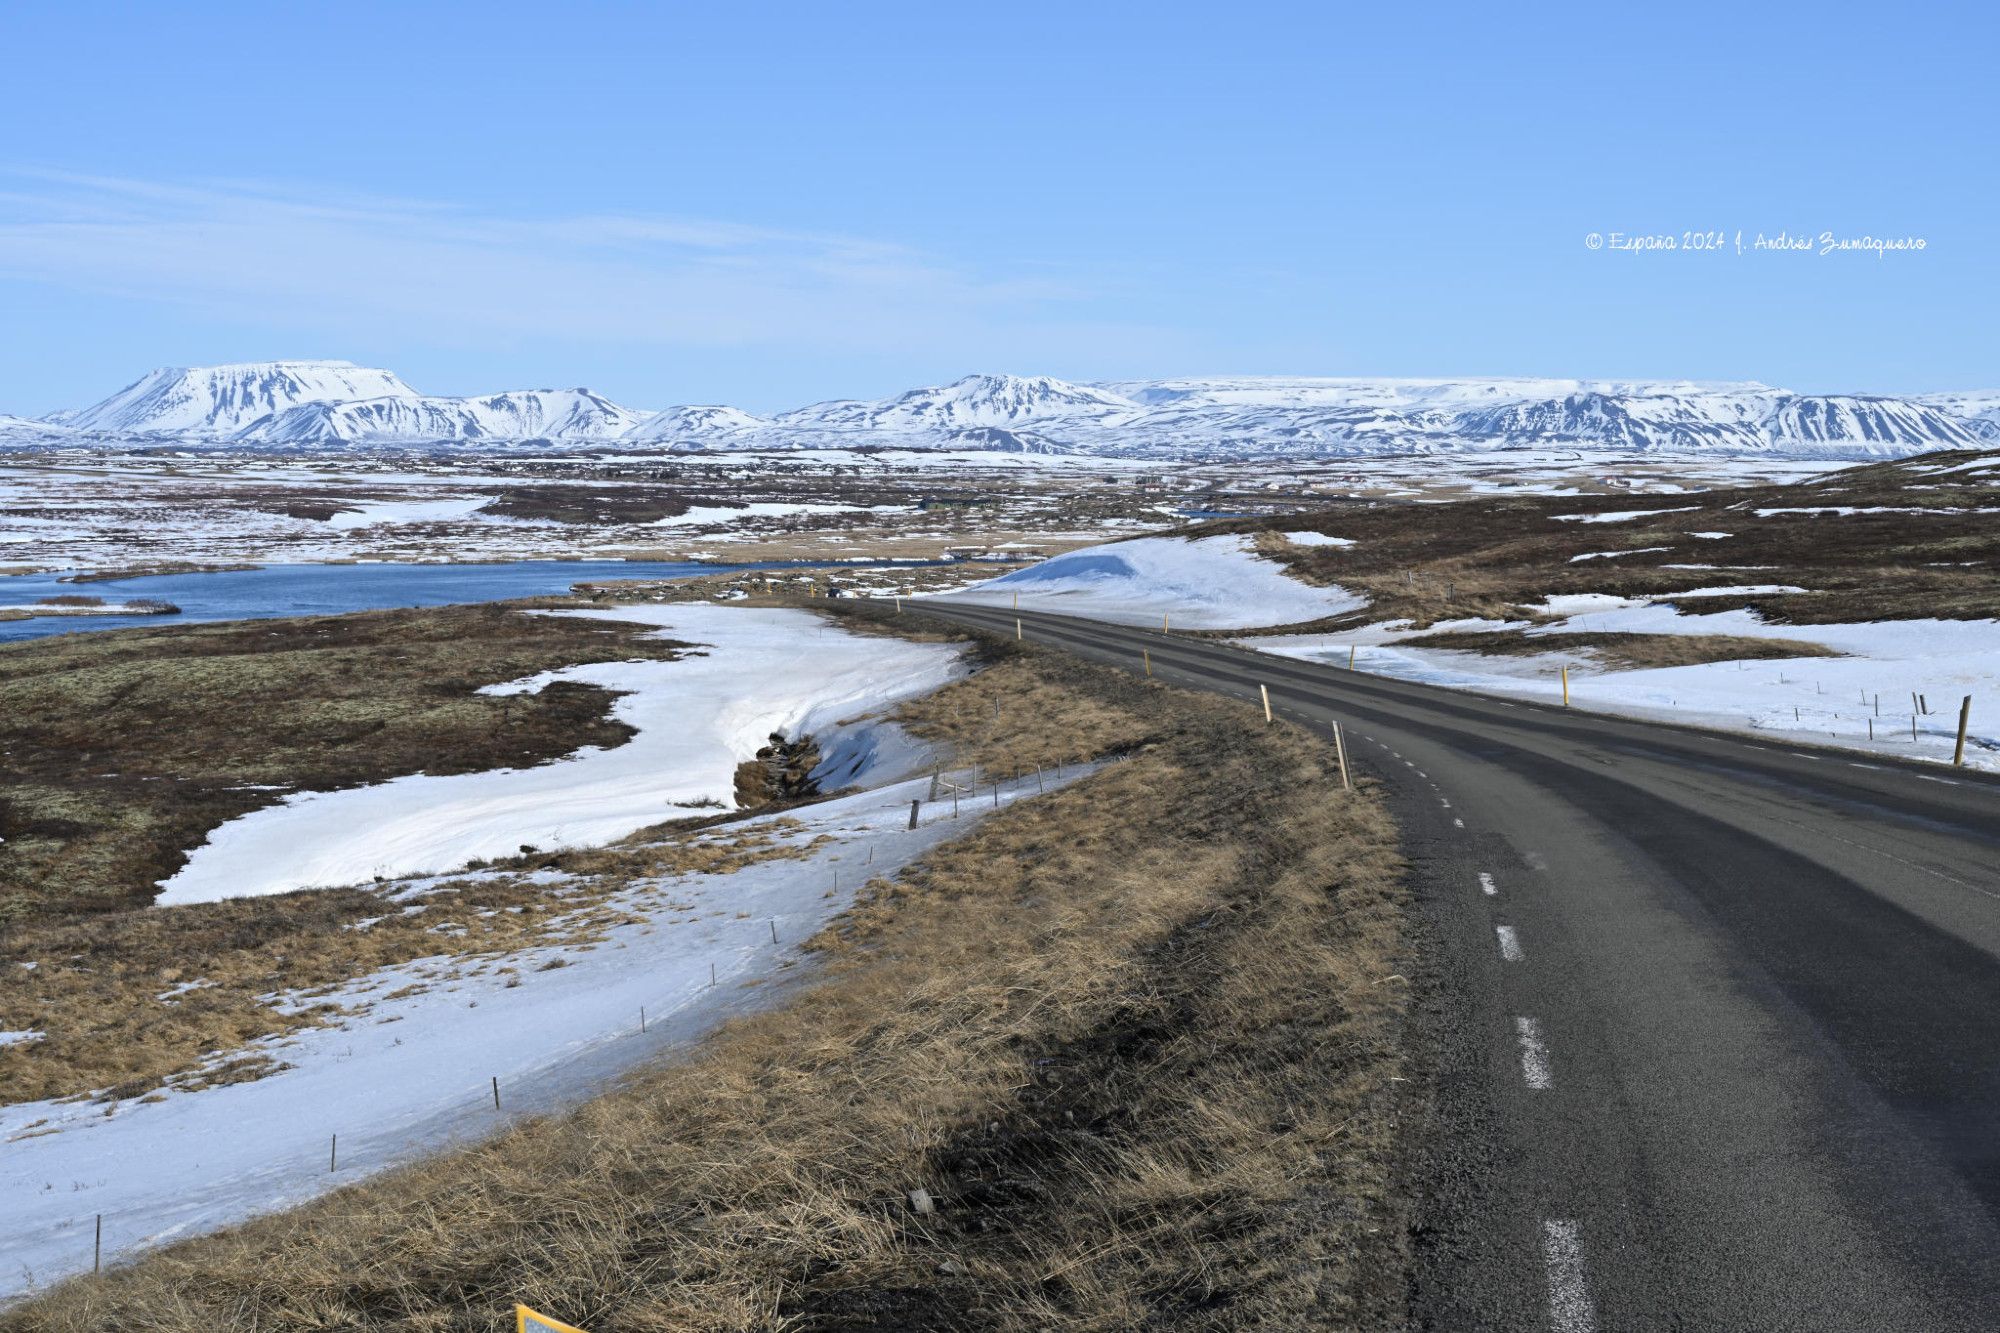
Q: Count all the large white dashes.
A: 4